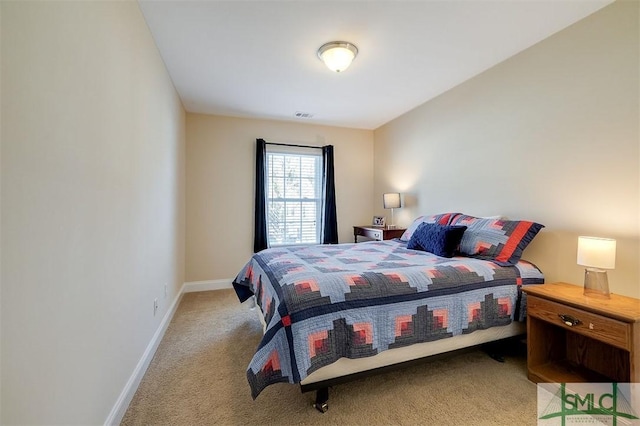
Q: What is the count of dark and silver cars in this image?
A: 0